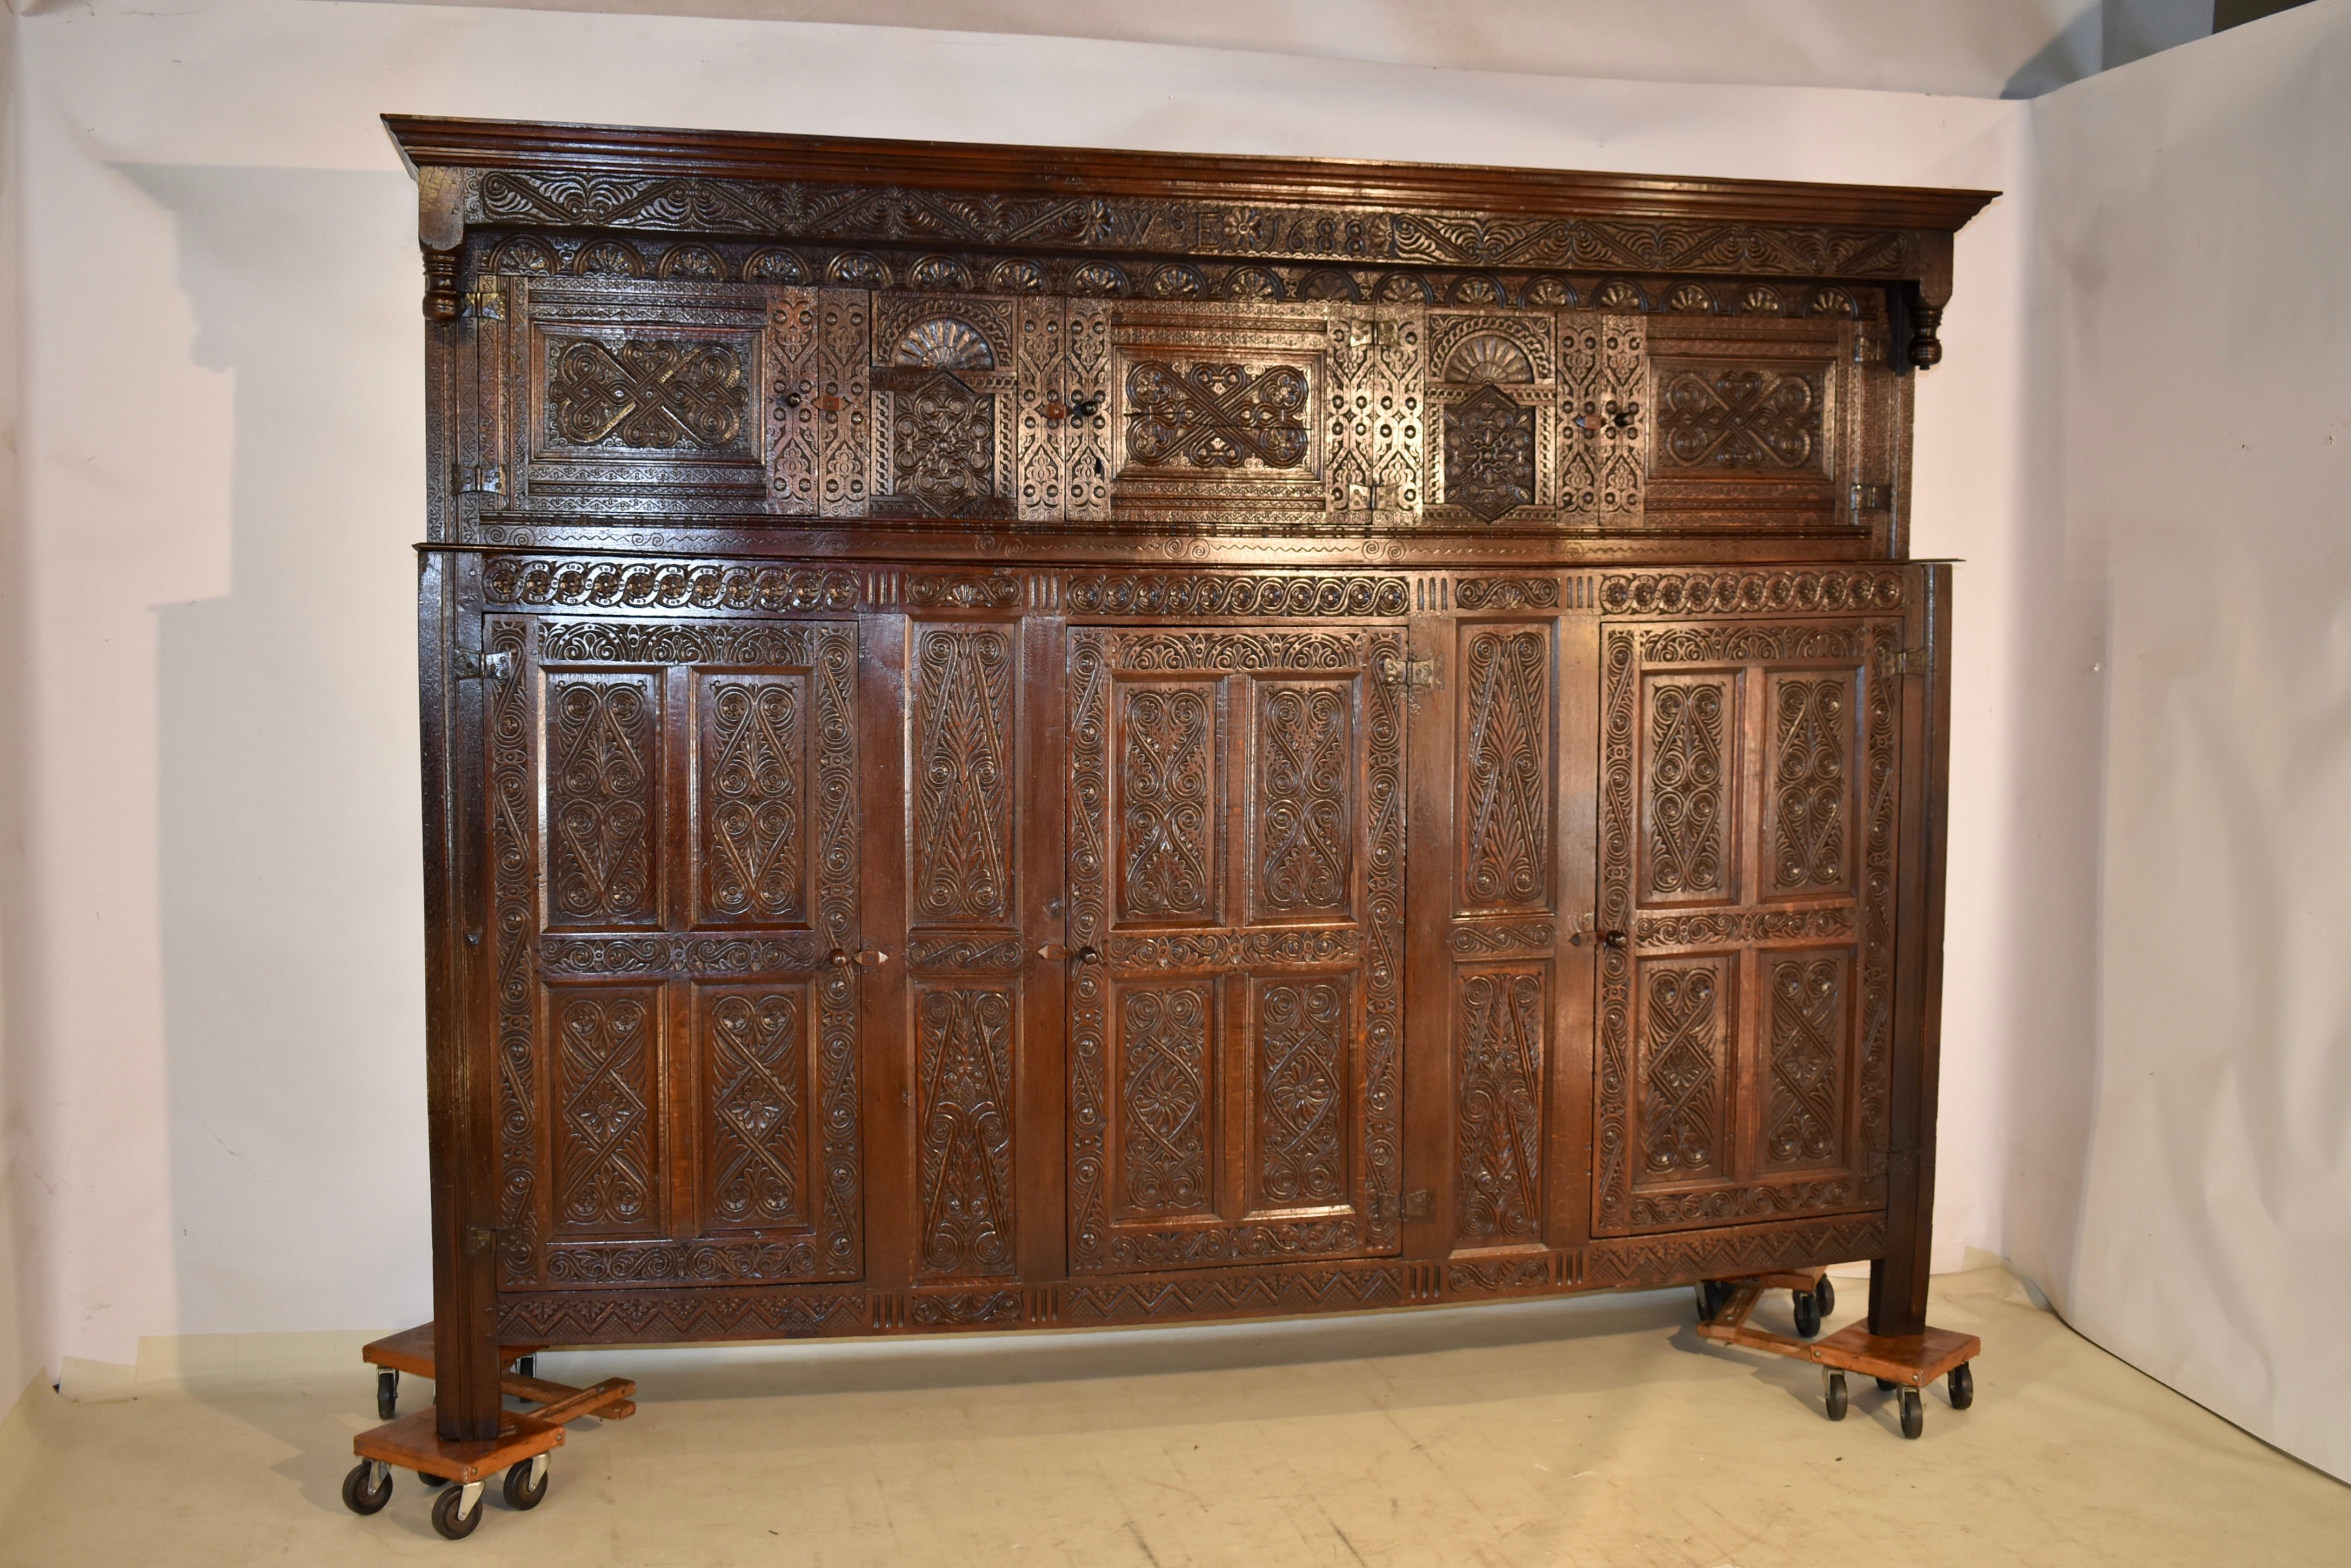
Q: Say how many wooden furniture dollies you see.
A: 4